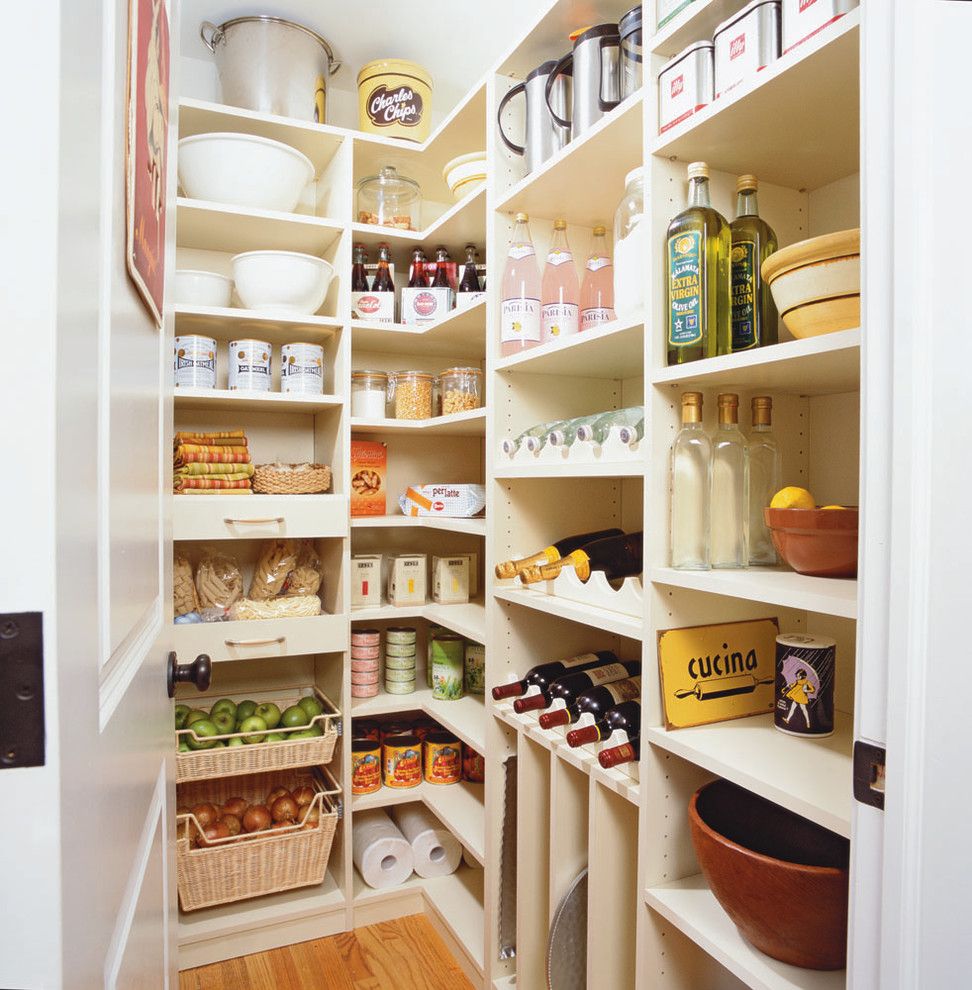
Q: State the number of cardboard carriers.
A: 3